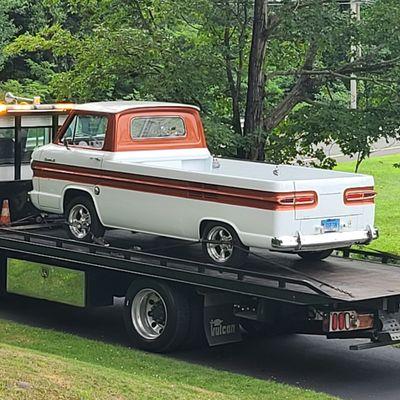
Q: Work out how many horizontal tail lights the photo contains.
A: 2